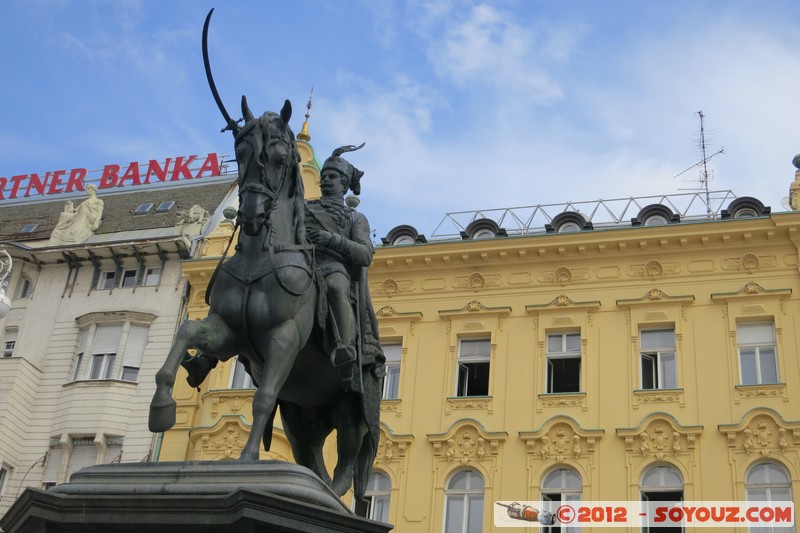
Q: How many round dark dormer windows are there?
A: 5